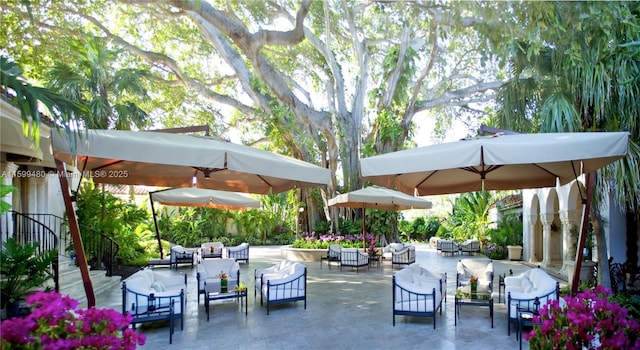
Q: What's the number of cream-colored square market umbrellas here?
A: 4